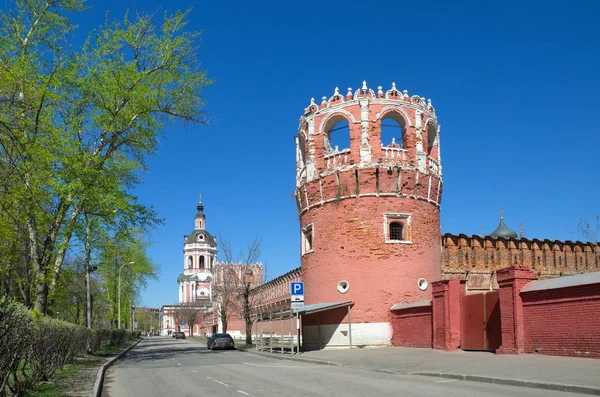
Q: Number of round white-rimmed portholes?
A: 2